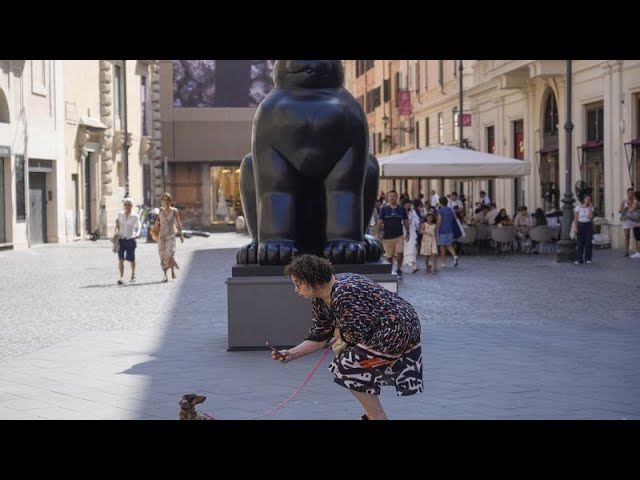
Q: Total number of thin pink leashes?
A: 1